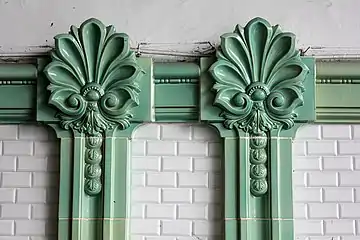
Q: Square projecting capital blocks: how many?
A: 2